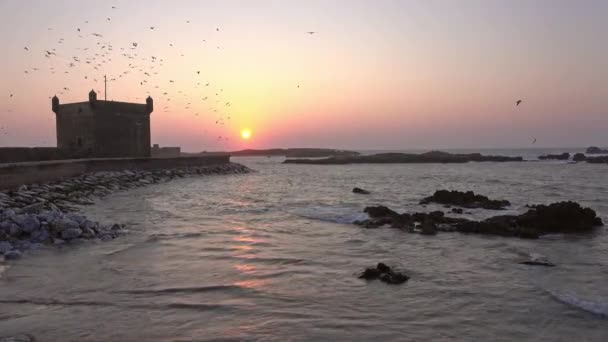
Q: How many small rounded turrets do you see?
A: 3